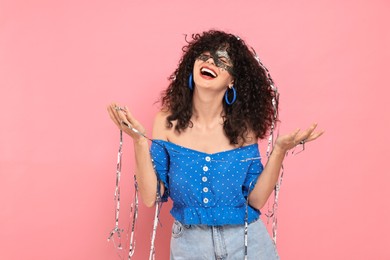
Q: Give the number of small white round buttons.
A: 5